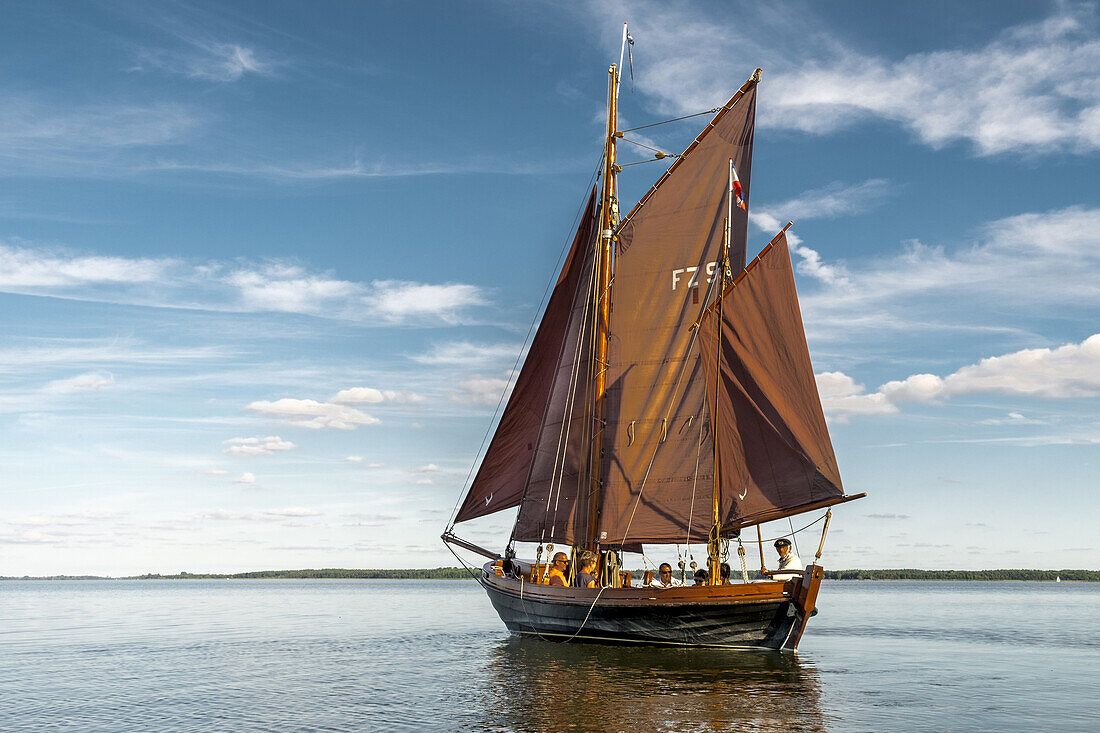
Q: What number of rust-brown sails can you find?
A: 4